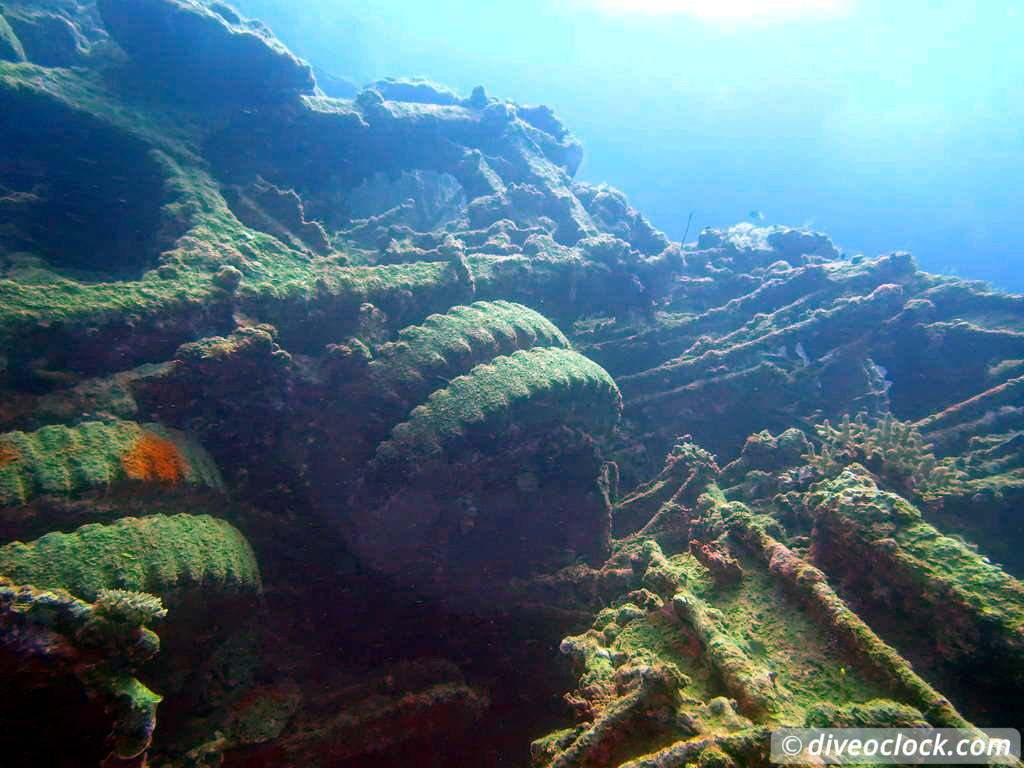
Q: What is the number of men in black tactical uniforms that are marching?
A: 0